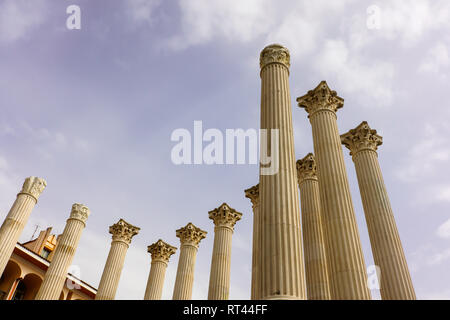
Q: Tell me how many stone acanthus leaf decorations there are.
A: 11